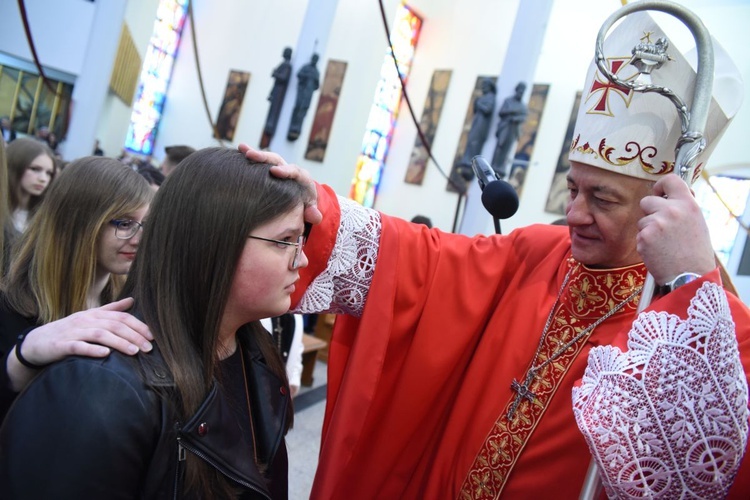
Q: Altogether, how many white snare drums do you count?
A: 0